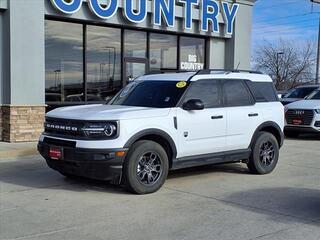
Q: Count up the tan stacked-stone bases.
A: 1